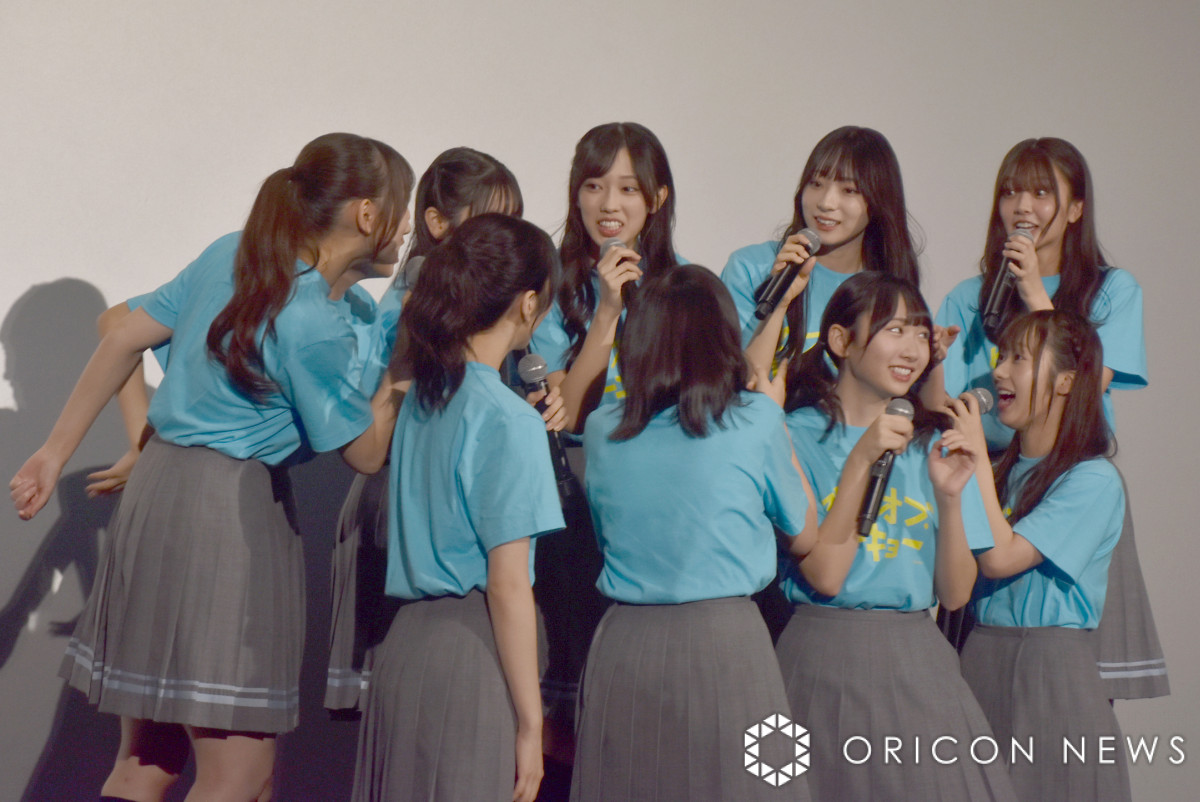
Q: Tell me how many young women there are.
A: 10